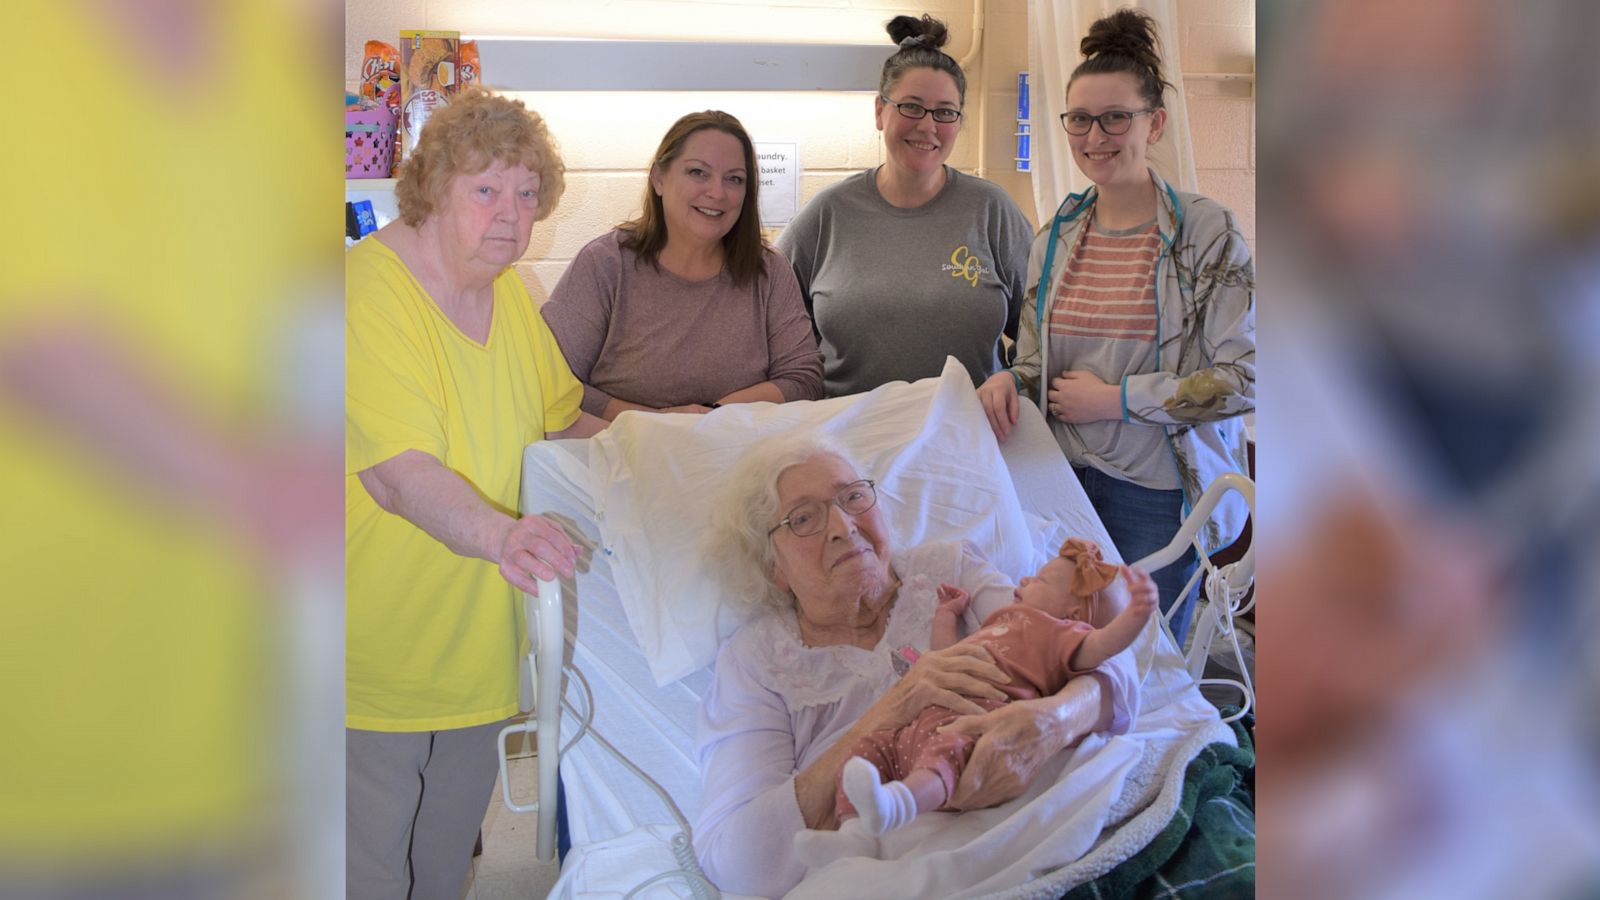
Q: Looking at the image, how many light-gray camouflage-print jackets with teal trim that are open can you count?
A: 1